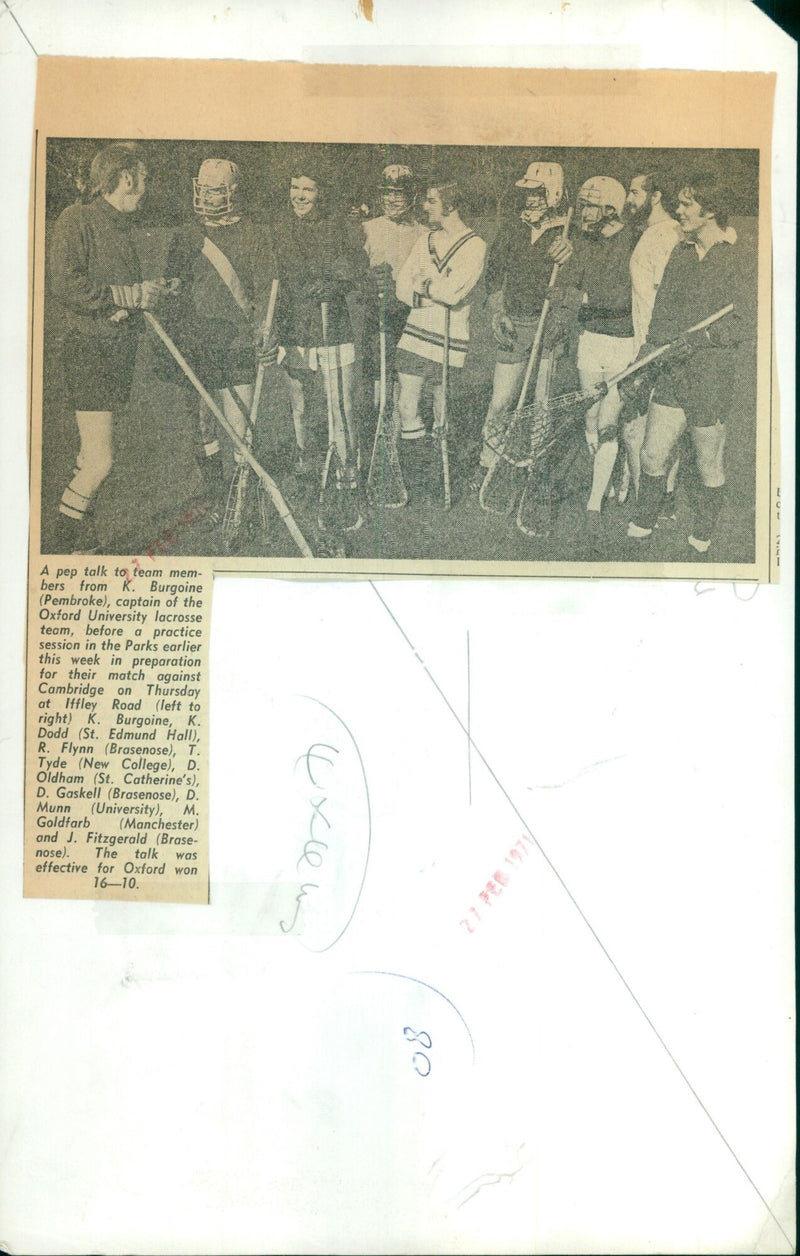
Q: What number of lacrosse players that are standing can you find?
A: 9